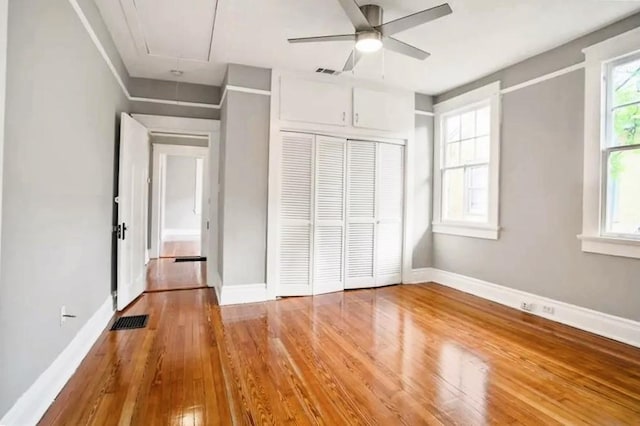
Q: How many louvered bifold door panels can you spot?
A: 4